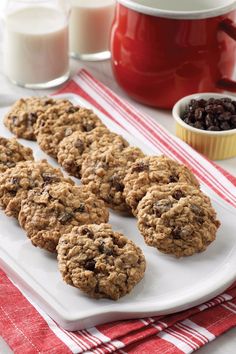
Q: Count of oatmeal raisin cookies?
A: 10